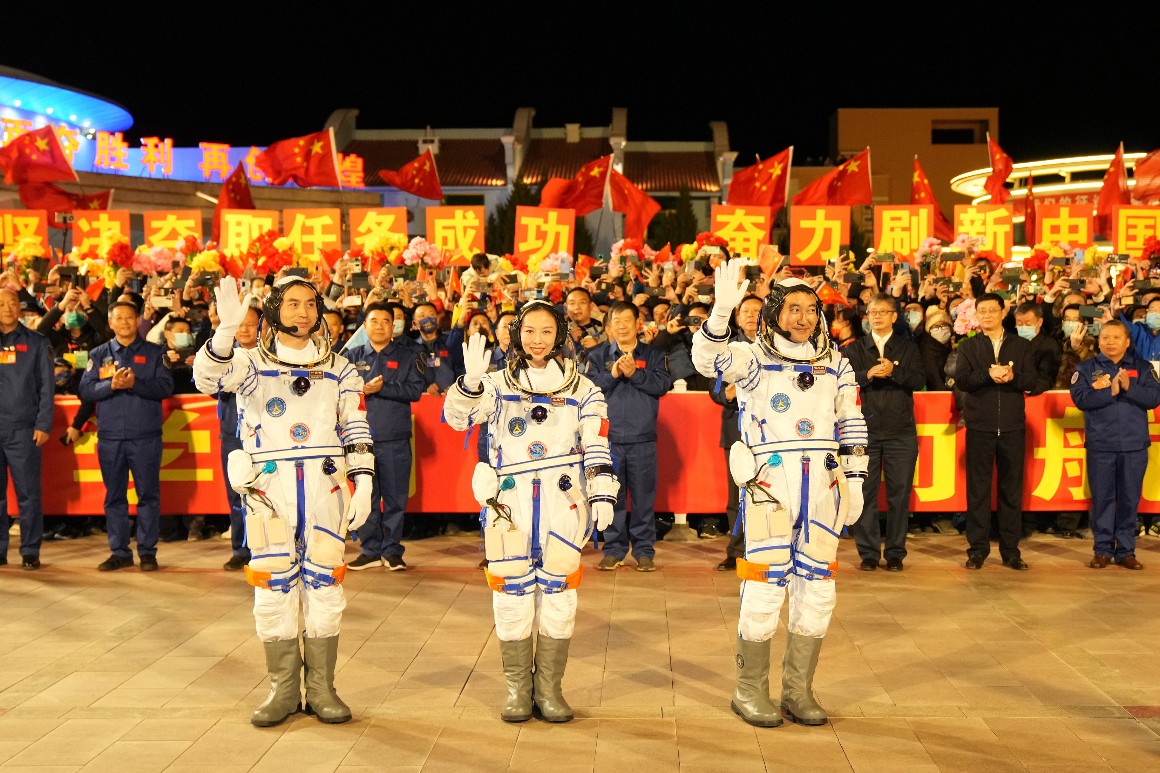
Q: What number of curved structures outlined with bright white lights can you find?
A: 1